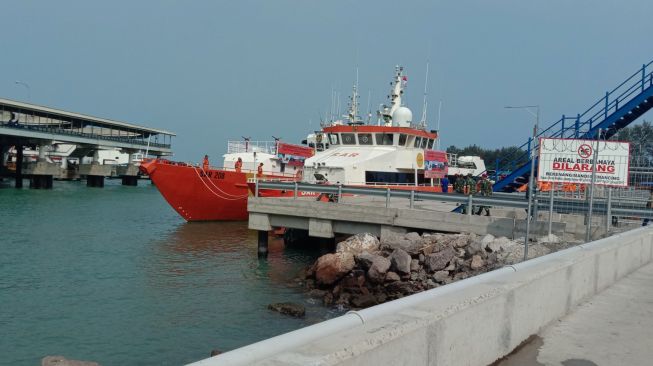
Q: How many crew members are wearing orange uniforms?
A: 3